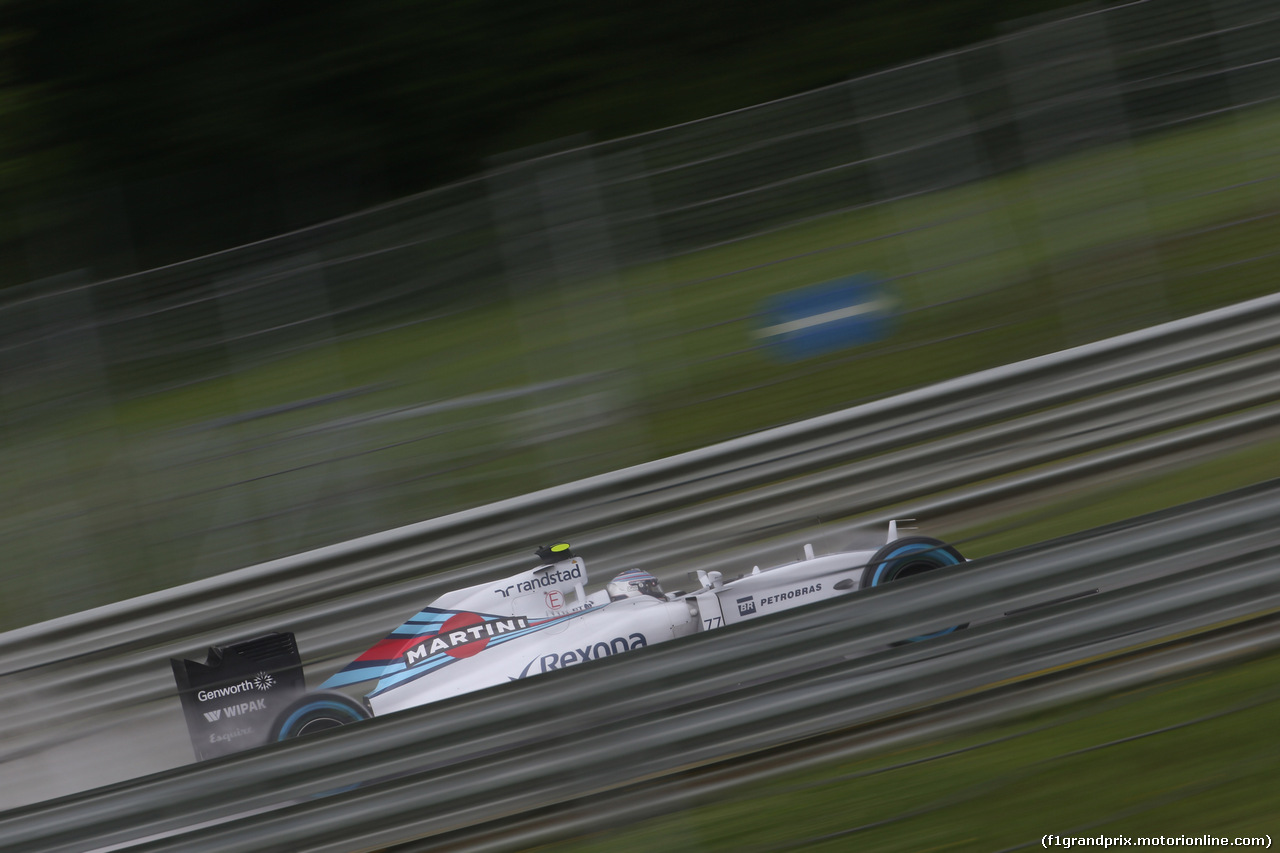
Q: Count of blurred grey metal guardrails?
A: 2